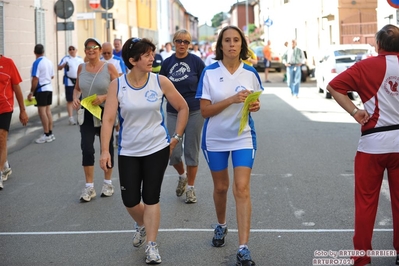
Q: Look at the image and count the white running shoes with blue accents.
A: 2